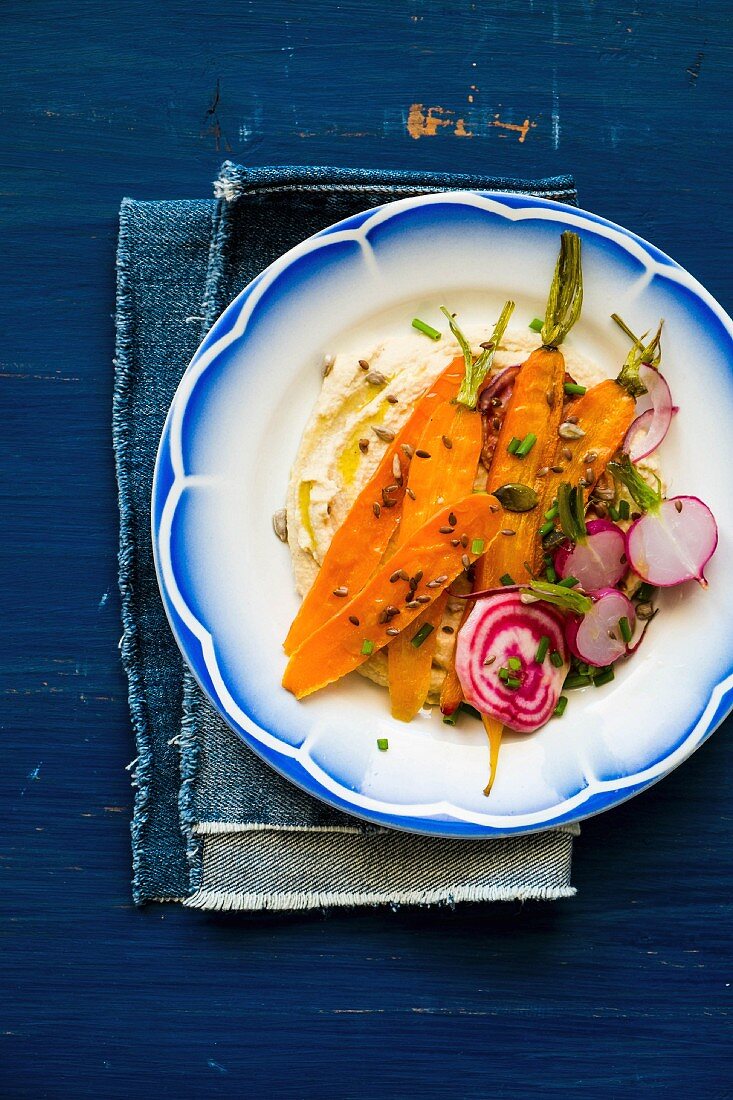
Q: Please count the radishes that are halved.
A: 3